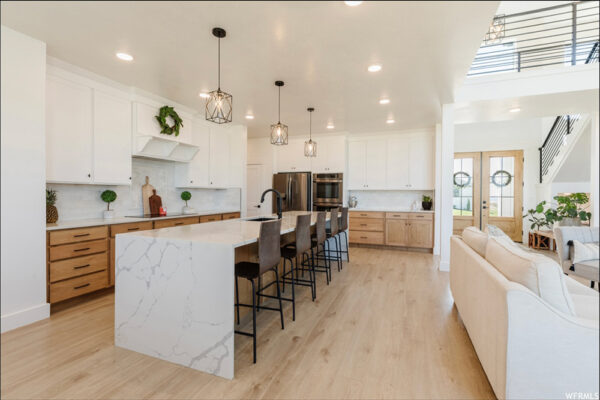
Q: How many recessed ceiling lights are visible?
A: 9